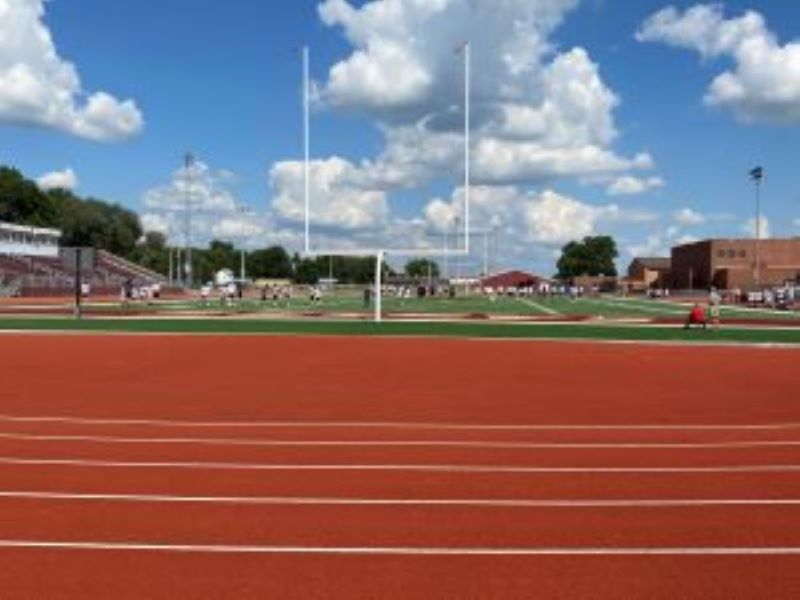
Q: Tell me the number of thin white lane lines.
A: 5